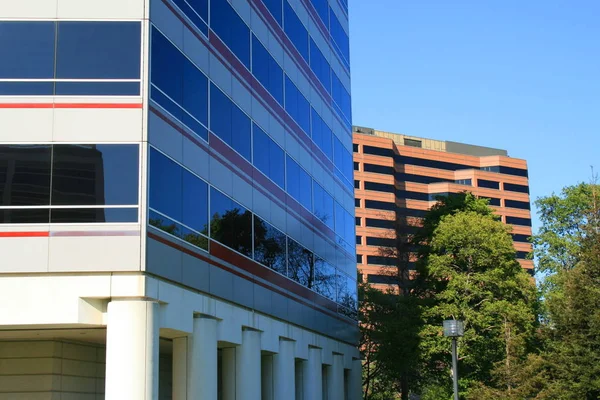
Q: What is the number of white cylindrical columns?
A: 7